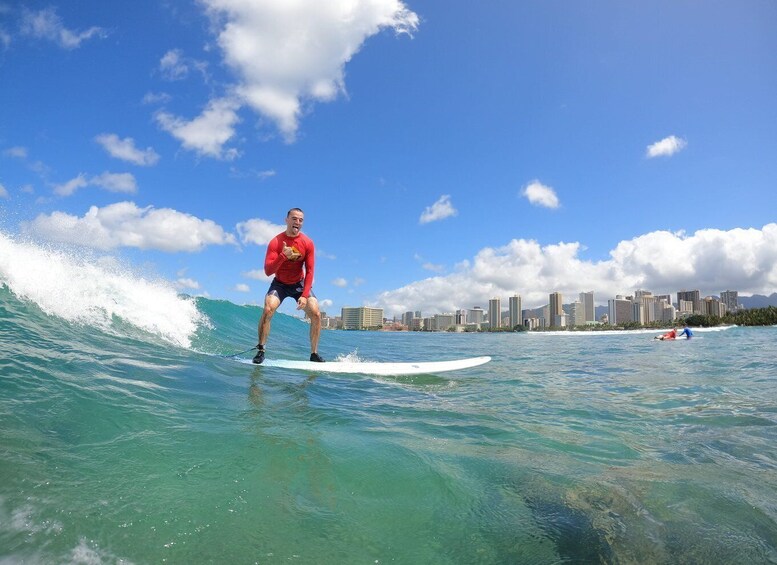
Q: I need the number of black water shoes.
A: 2